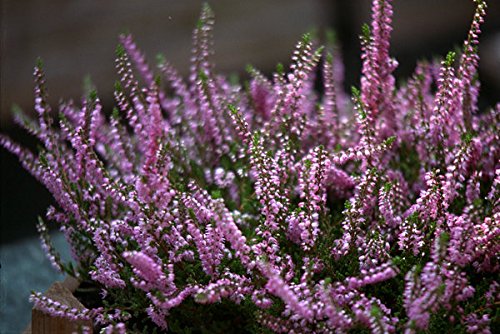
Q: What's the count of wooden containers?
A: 1